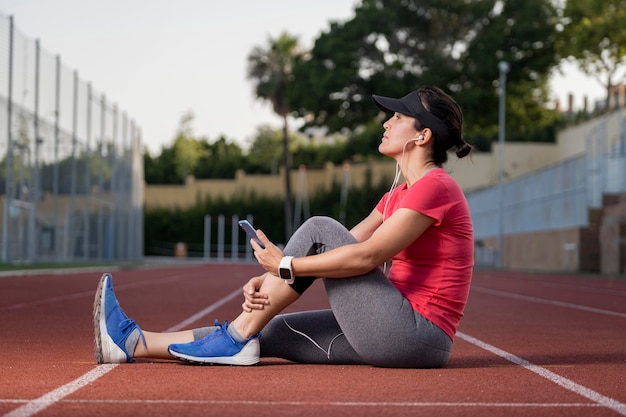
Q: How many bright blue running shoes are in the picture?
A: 2